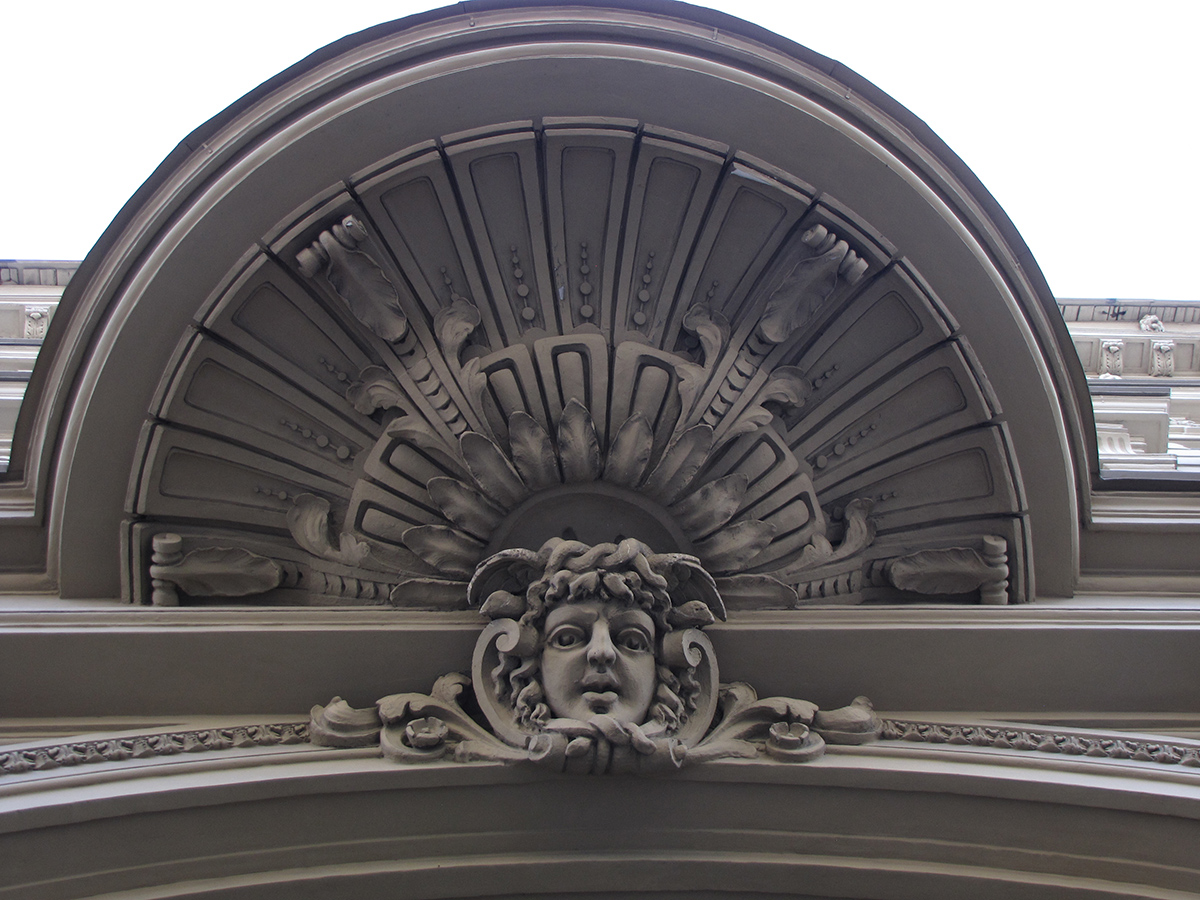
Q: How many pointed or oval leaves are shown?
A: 11